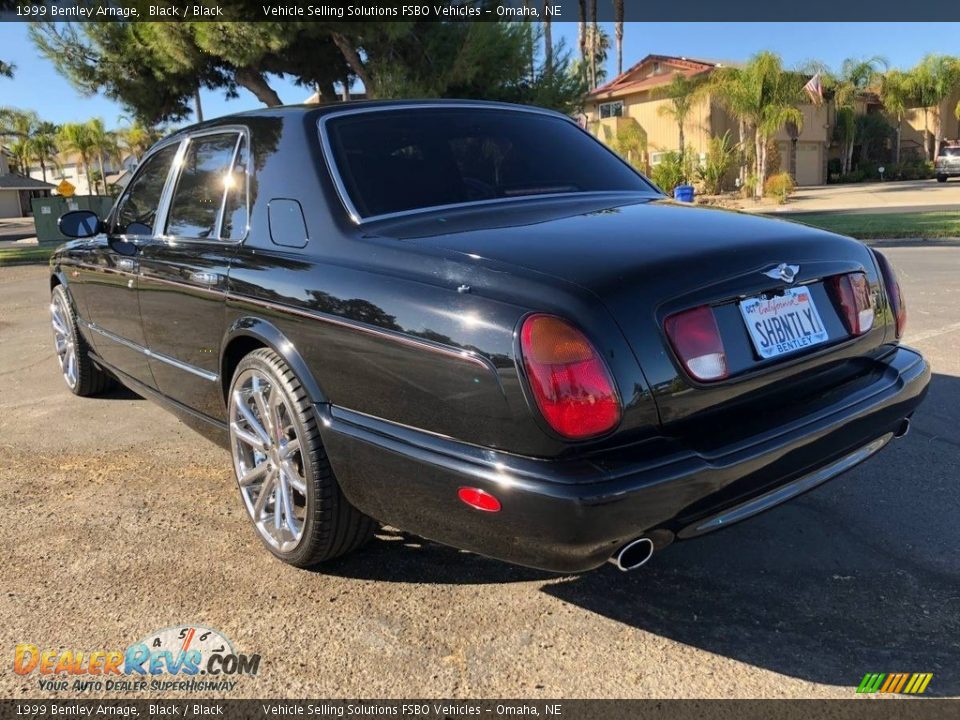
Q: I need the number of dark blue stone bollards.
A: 0